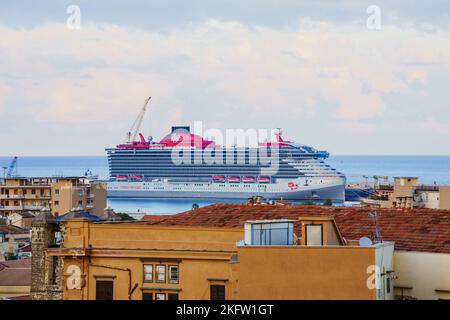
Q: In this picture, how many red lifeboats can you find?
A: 6